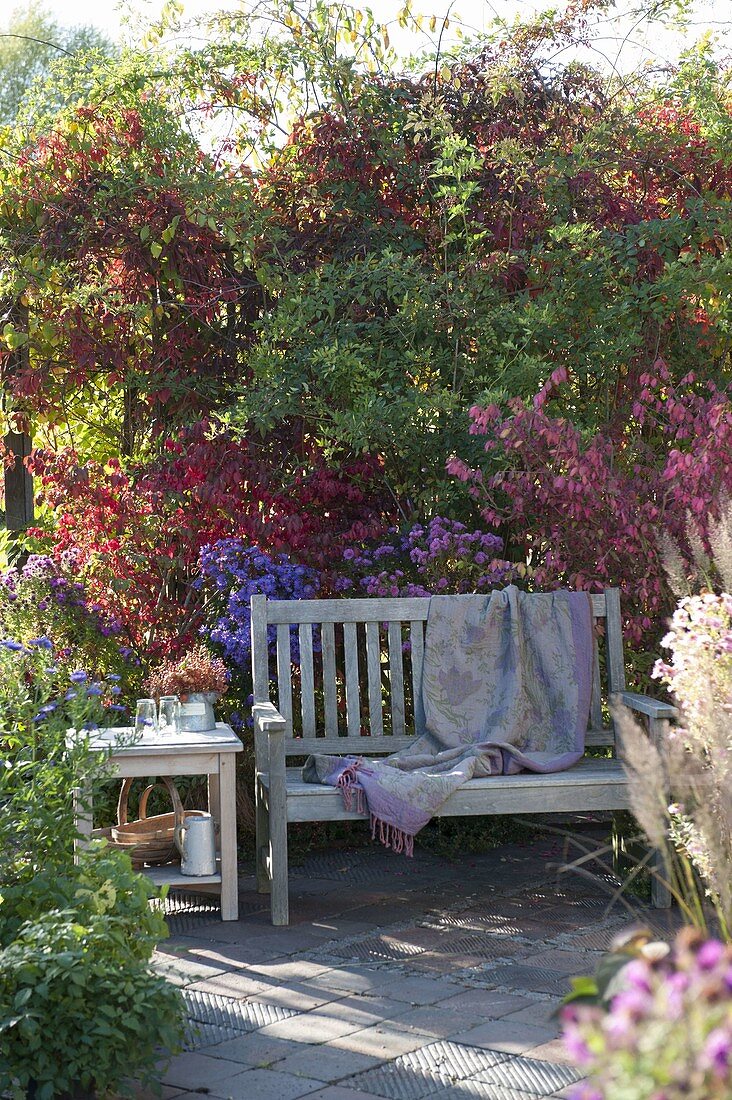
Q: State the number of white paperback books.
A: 0